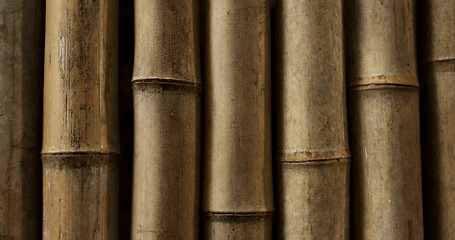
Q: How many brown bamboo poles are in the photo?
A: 7